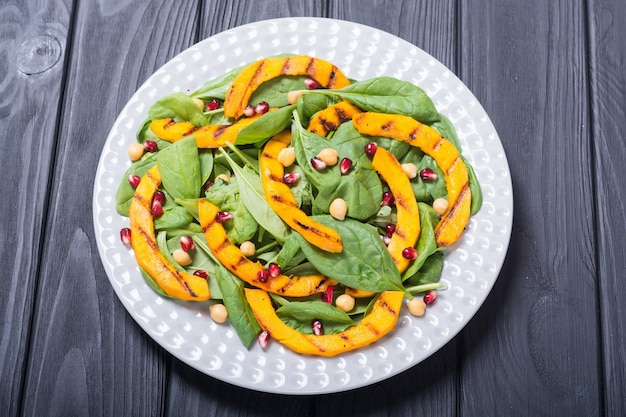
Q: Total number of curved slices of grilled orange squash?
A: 9